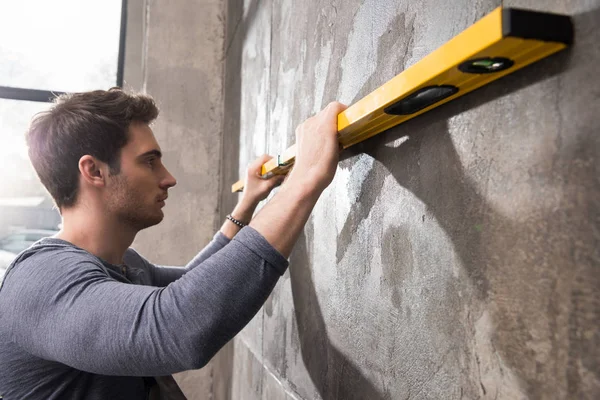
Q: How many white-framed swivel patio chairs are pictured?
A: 0